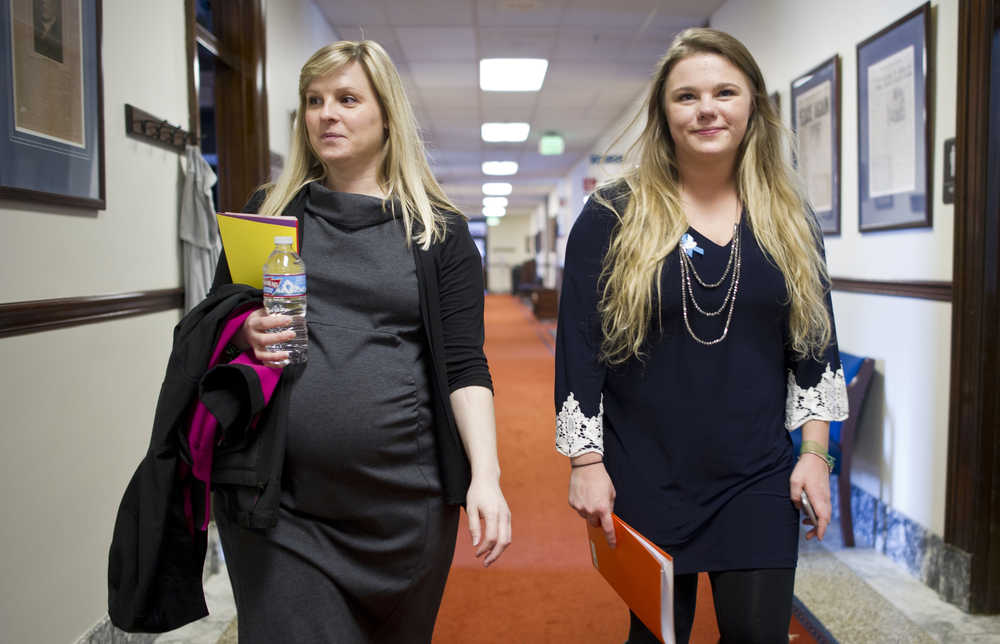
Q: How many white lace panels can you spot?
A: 2